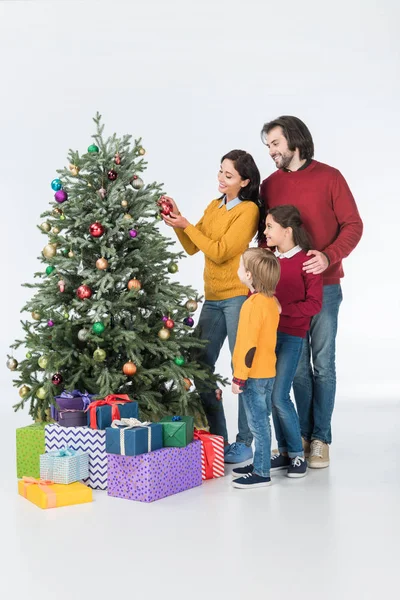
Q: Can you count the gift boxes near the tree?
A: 11